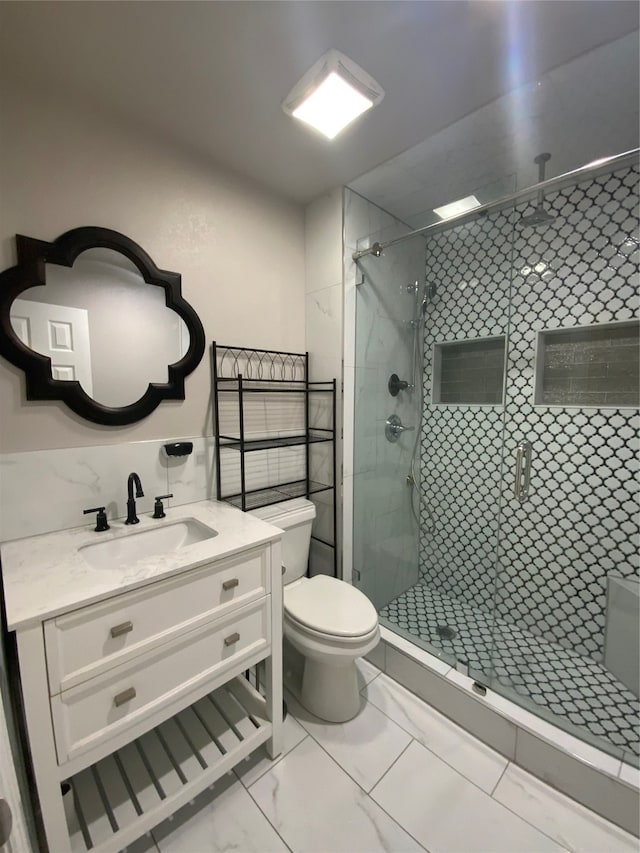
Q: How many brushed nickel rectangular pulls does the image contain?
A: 4